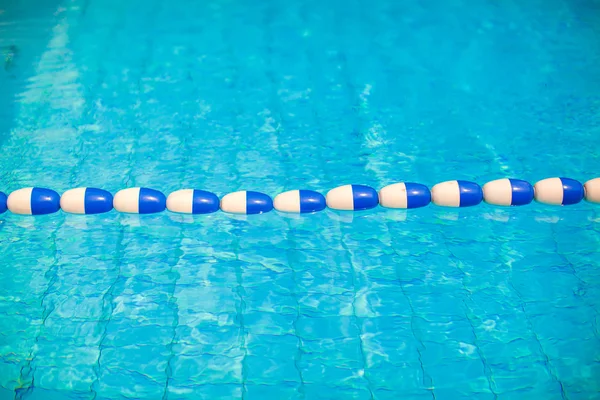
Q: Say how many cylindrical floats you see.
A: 13